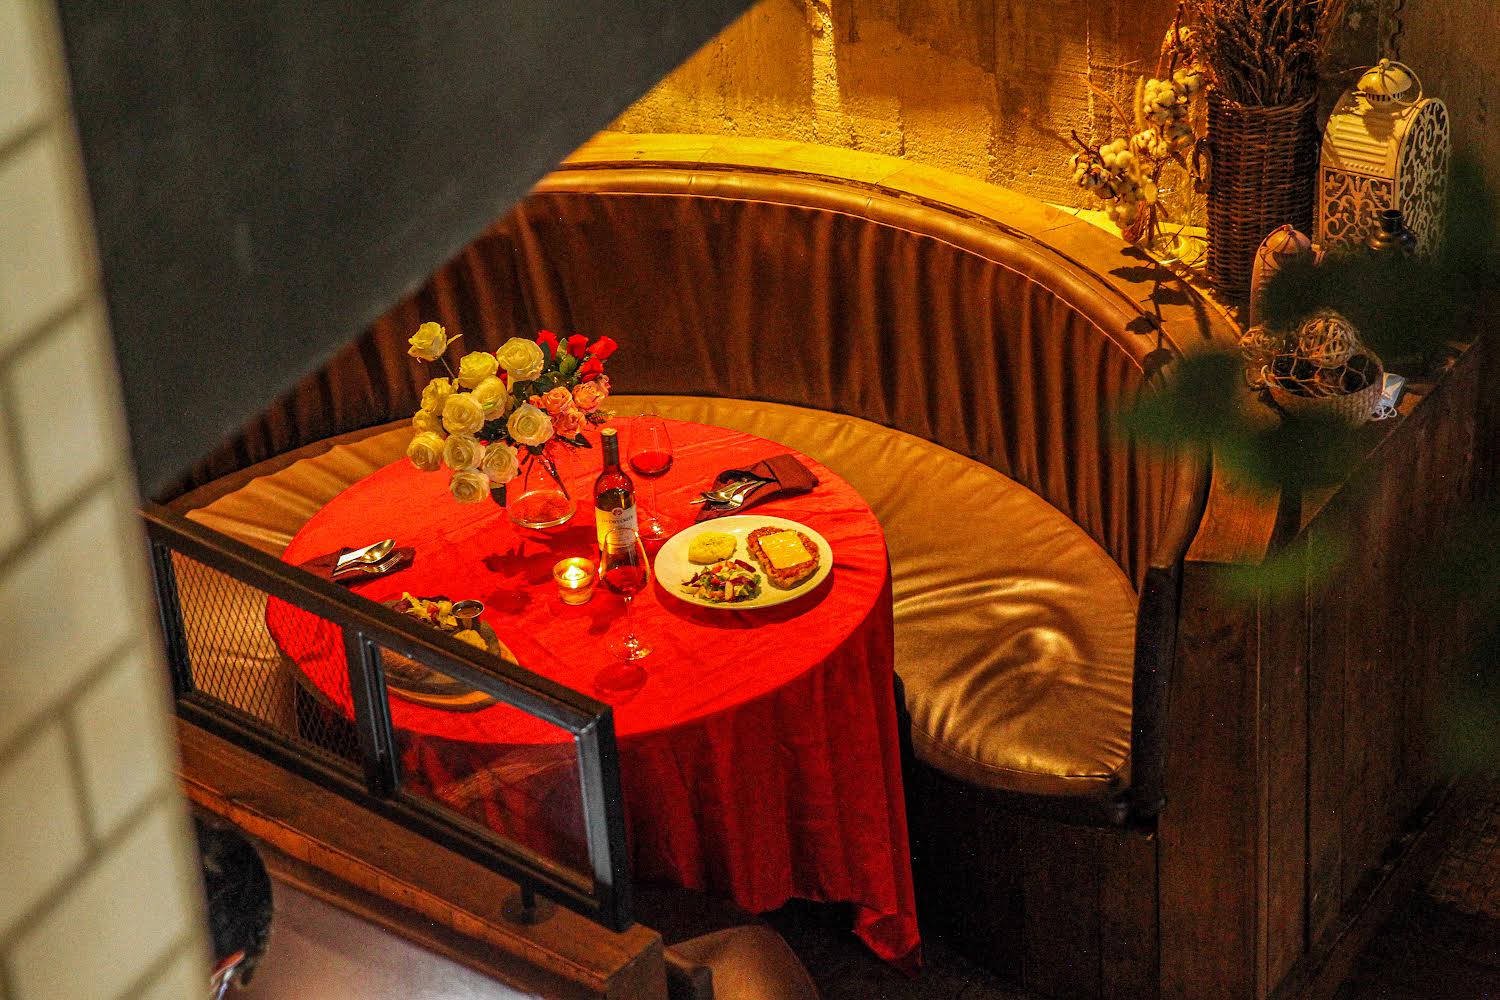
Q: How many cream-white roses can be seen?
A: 12